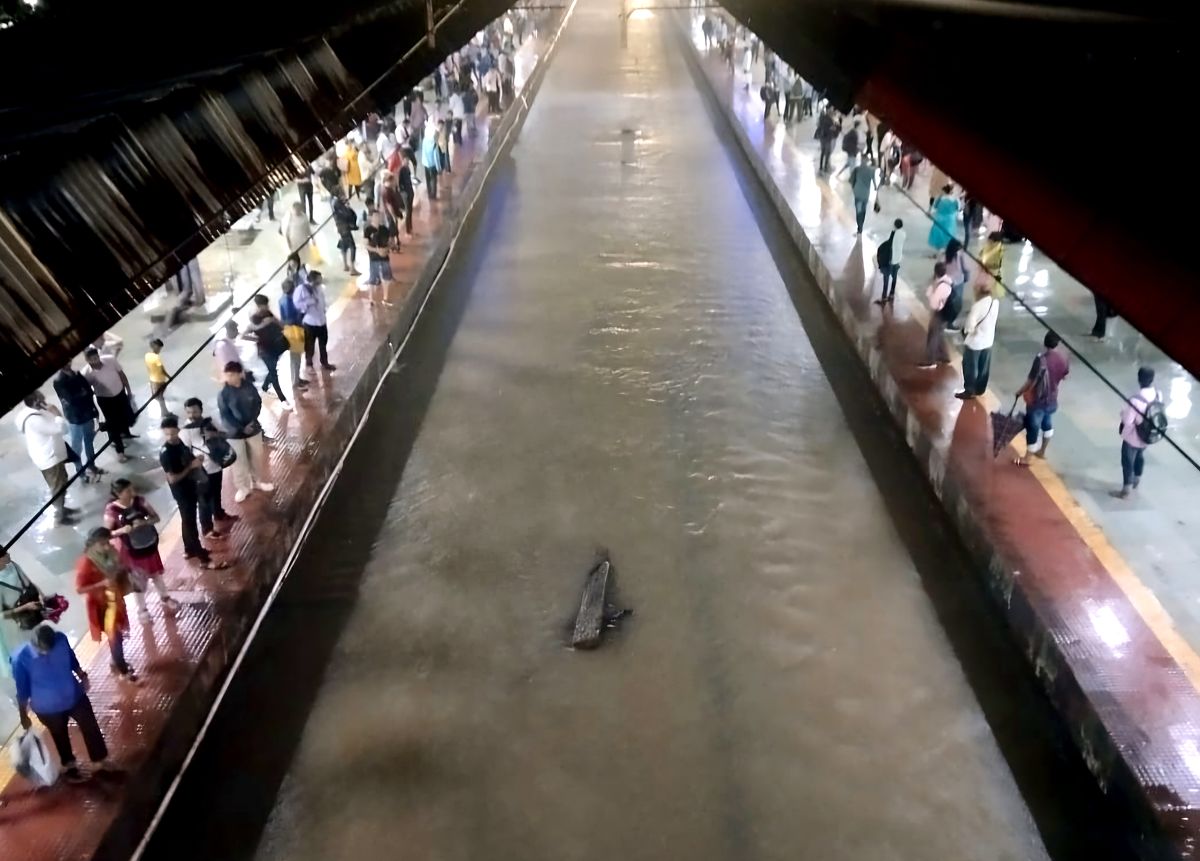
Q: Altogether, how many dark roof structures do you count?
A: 2